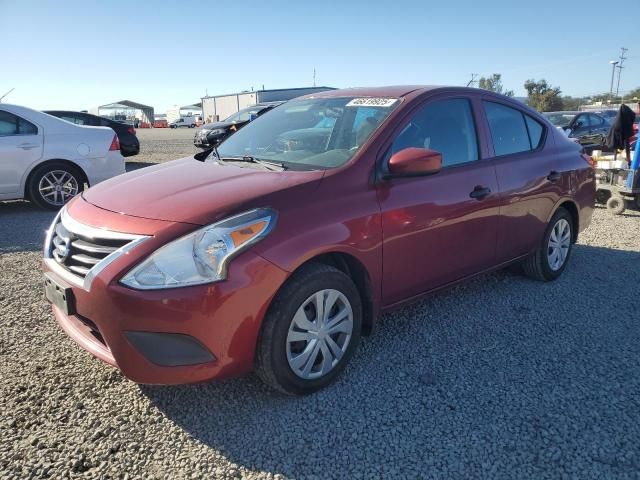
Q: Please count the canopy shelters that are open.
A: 2